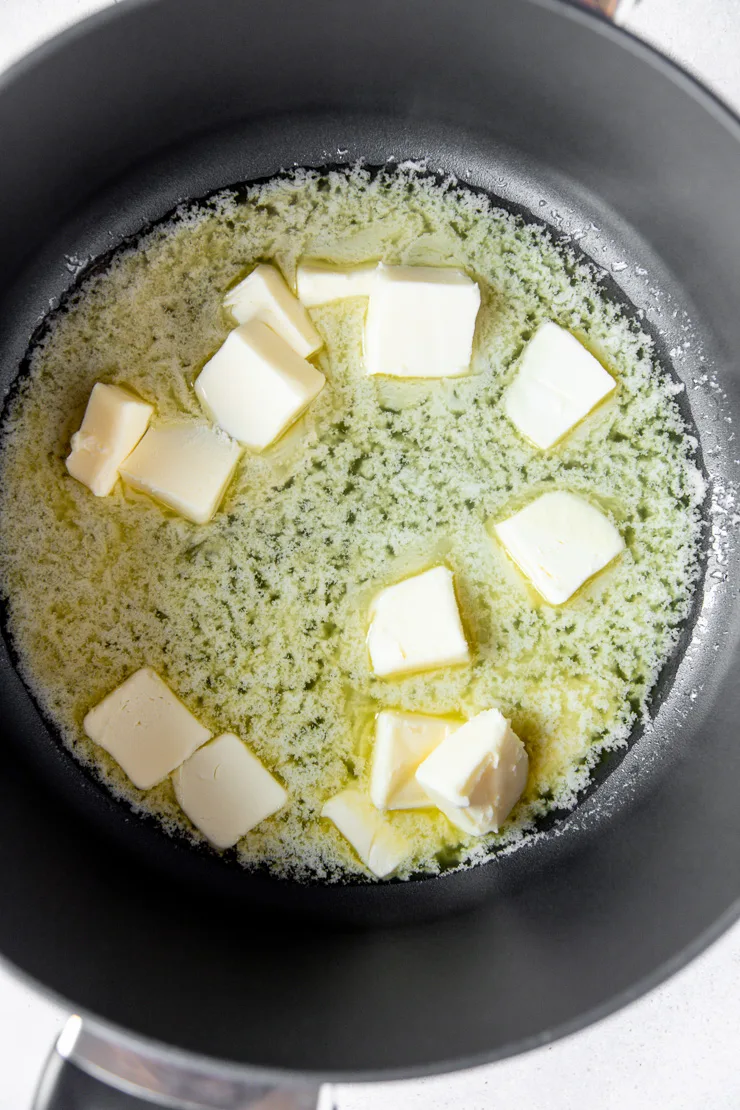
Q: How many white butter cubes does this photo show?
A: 14